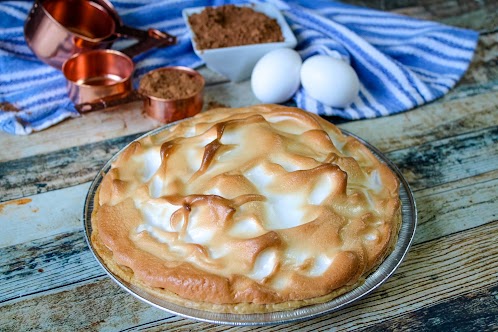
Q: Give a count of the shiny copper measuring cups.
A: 3